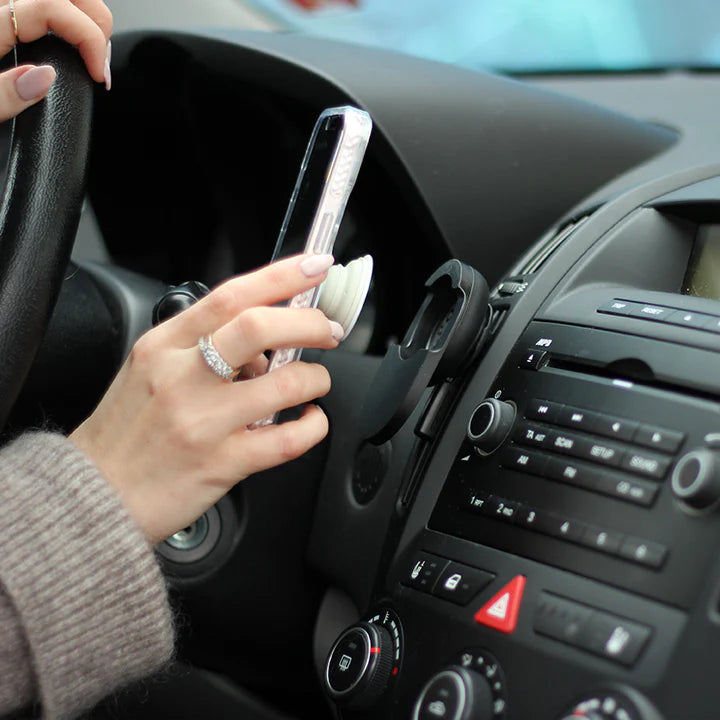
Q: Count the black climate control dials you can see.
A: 3